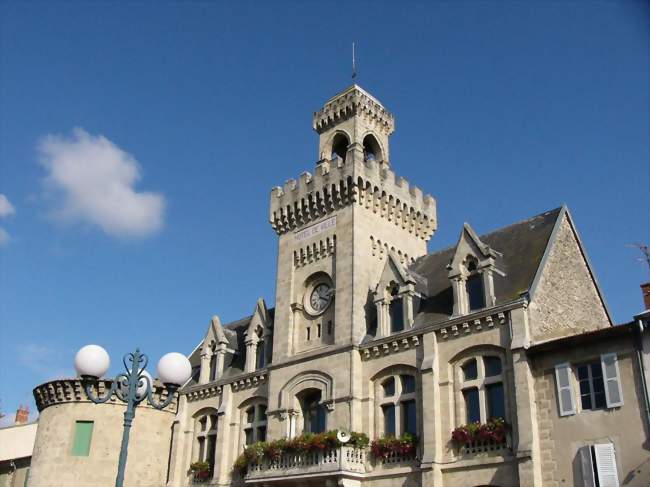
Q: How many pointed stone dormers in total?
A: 4